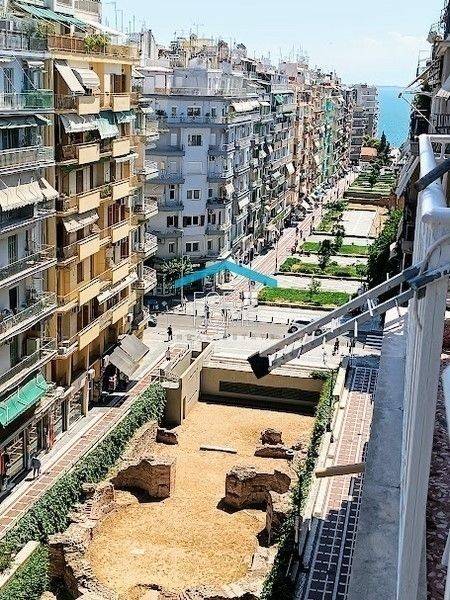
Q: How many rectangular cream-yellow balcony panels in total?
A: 12